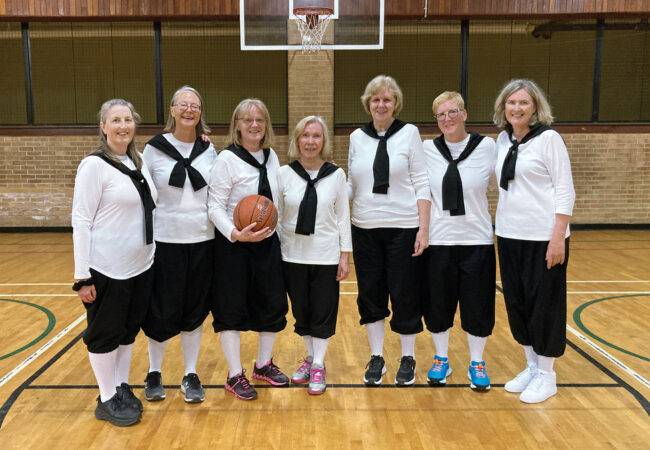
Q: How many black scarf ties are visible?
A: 7